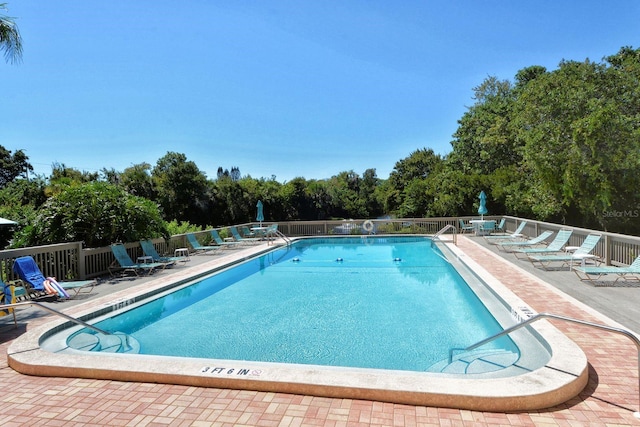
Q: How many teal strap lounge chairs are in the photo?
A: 11